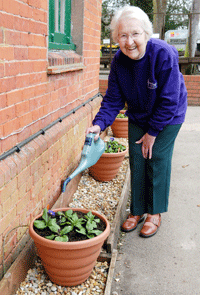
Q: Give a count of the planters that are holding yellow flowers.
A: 0